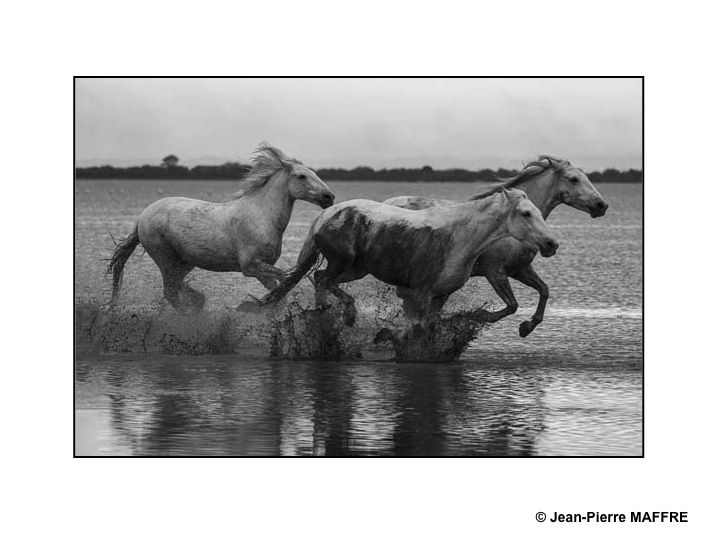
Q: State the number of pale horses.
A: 3